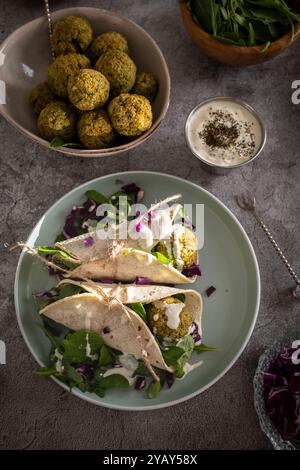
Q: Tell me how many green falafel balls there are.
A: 12